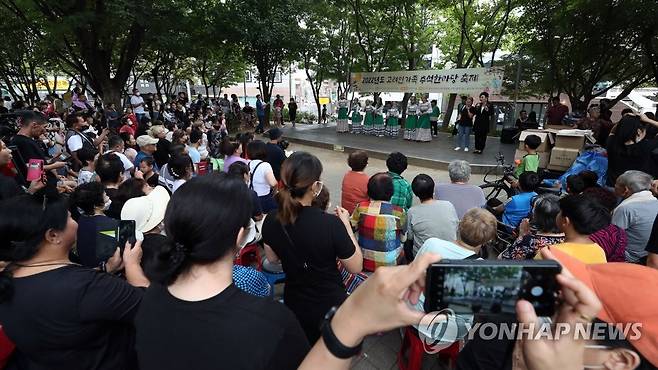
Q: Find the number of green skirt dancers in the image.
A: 7